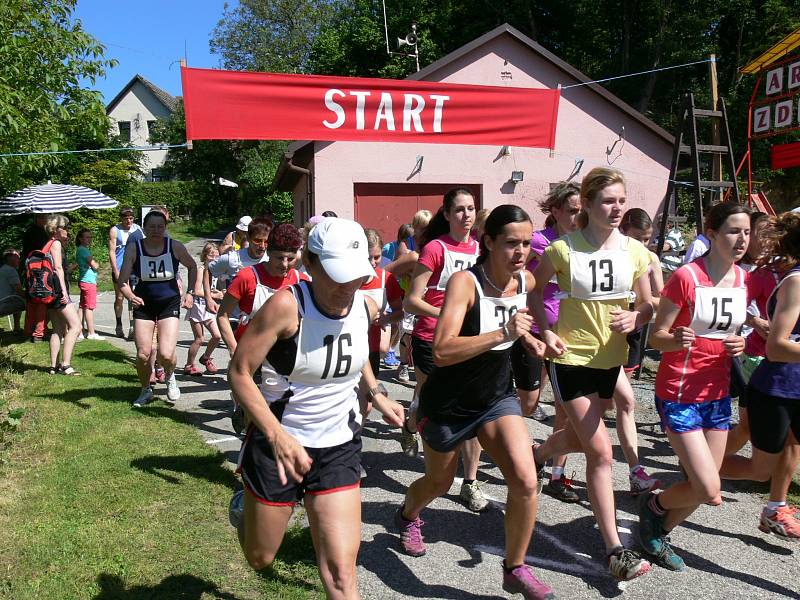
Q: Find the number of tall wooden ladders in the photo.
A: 1